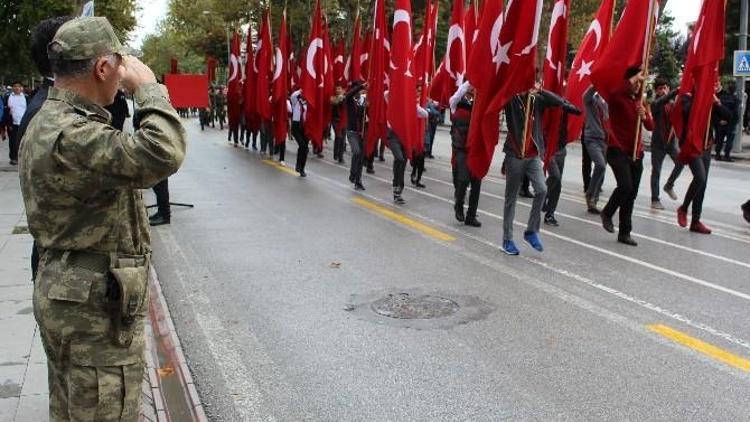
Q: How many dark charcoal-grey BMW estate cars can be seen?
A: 0